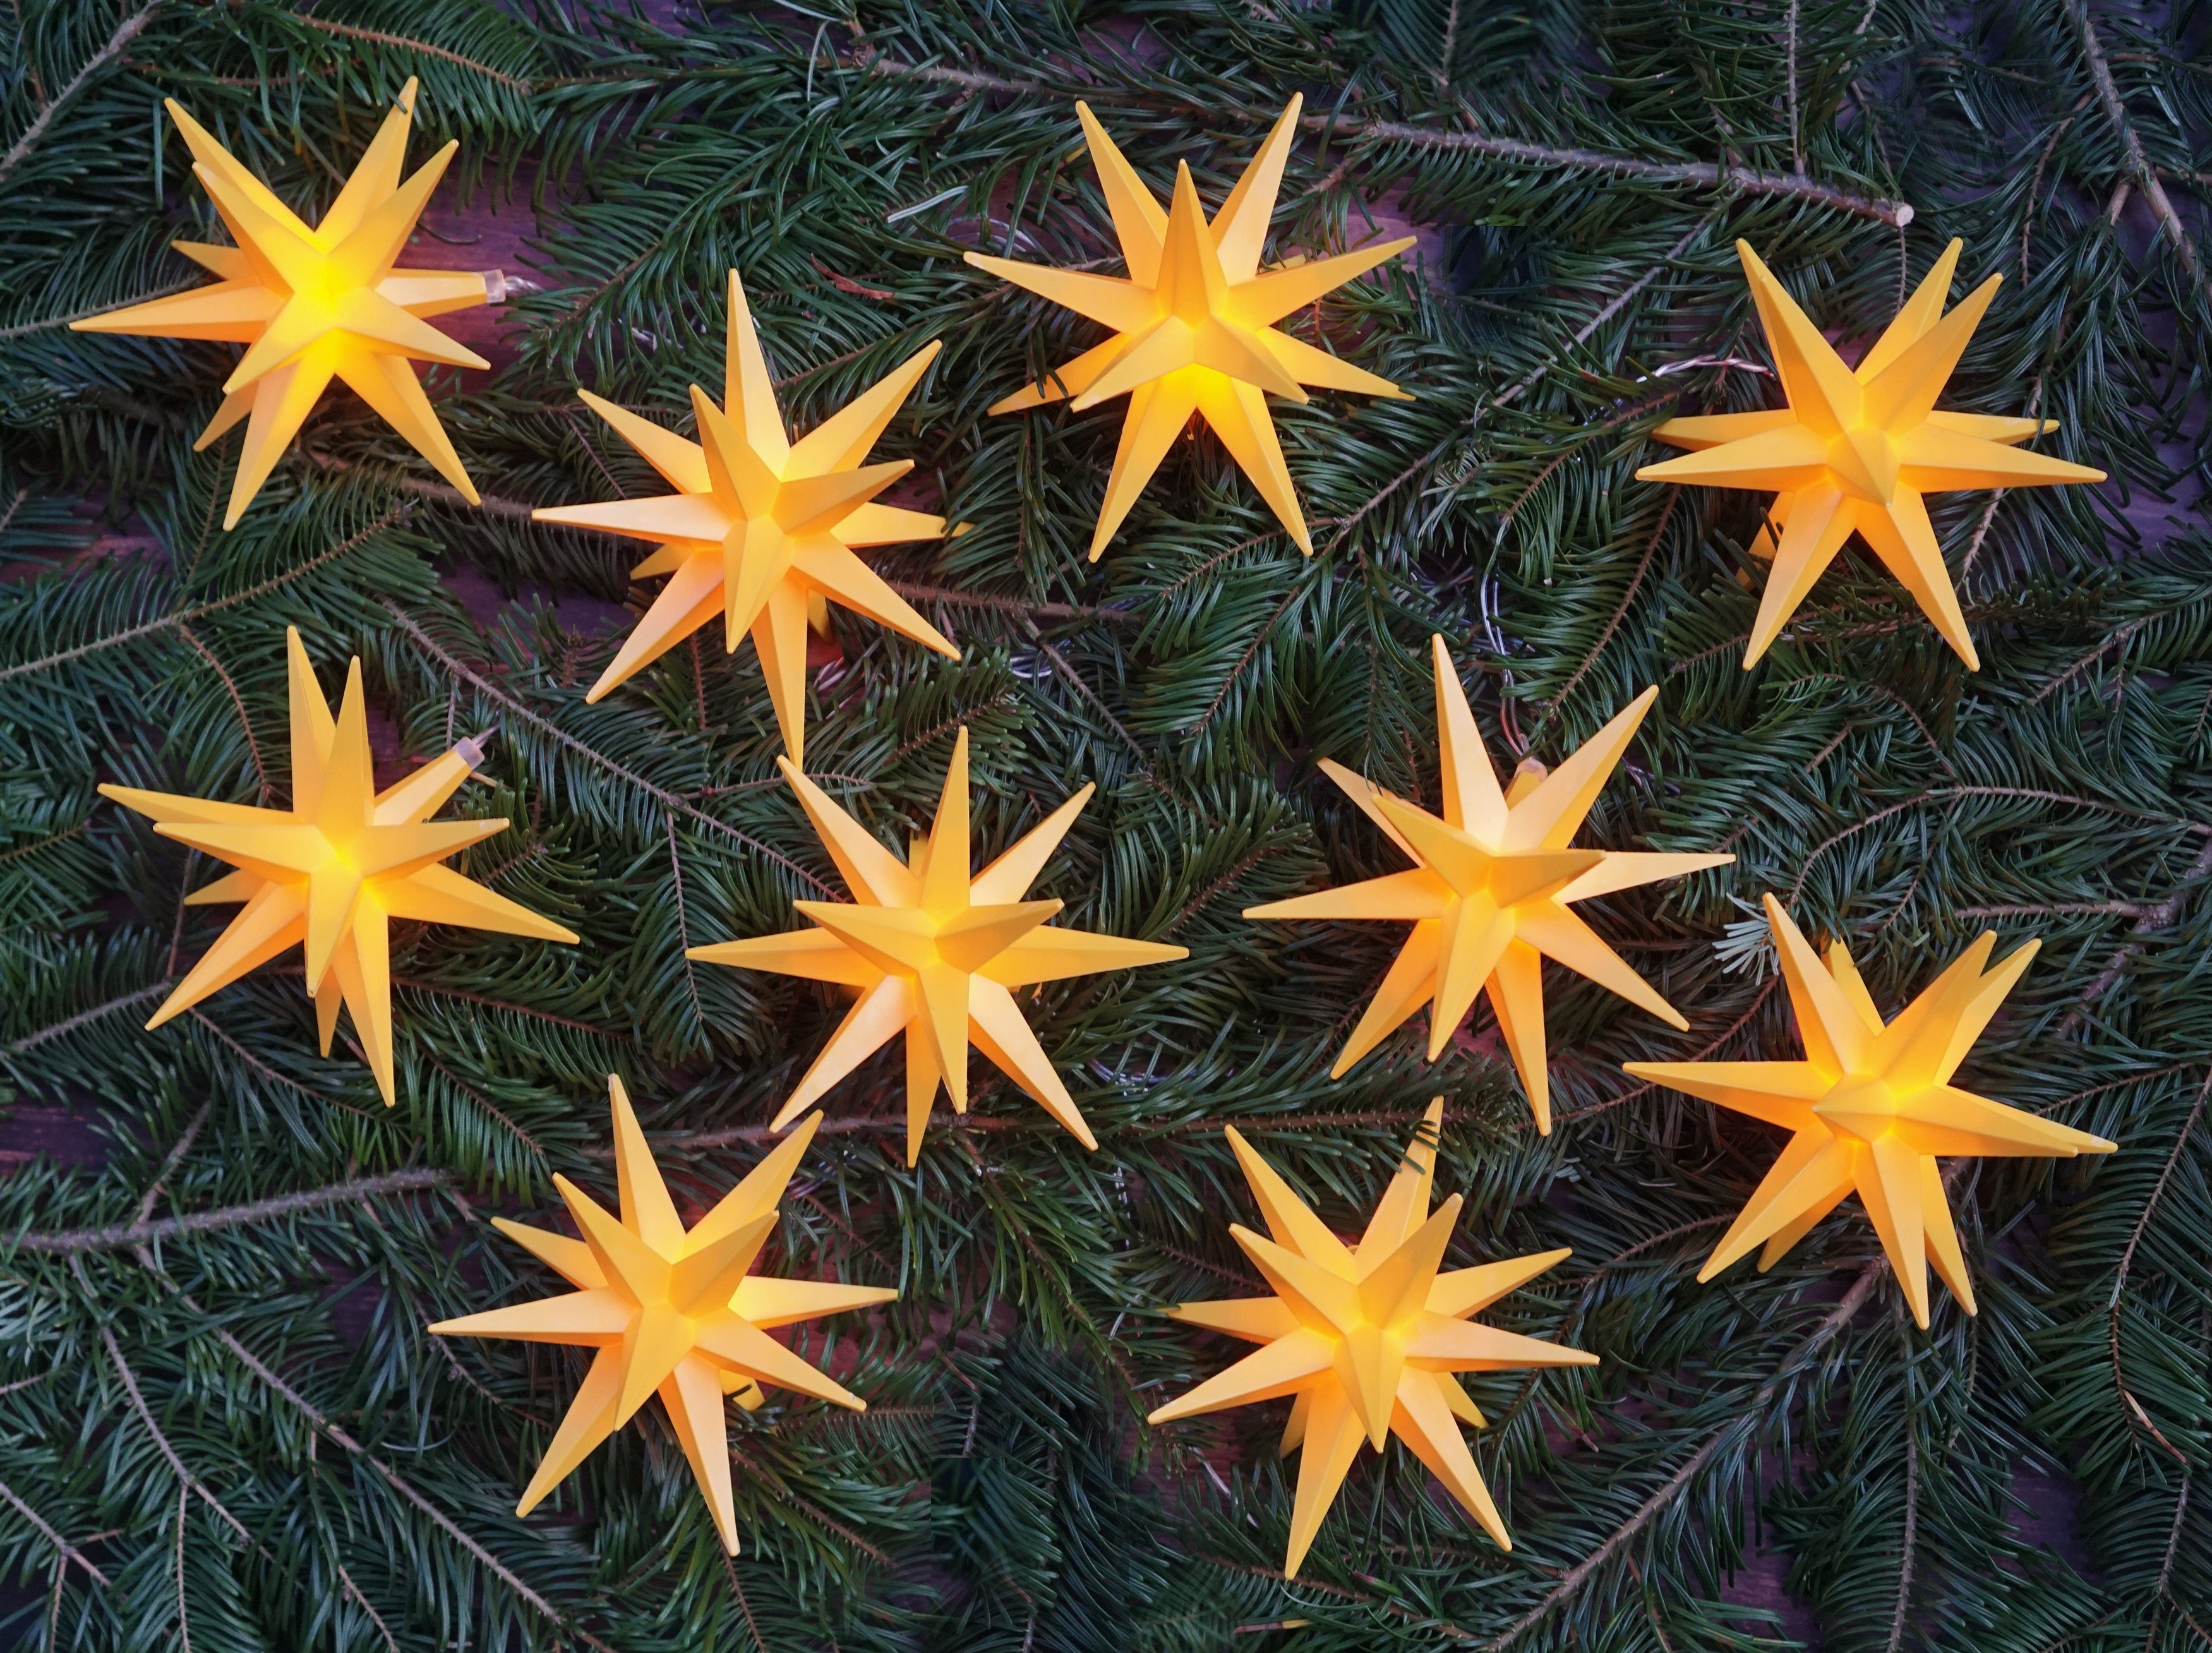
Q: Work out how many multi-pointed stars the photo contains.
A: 10